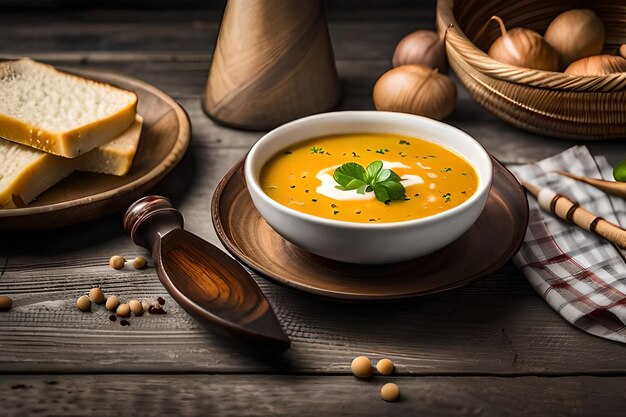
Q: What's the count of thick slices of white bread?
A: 3